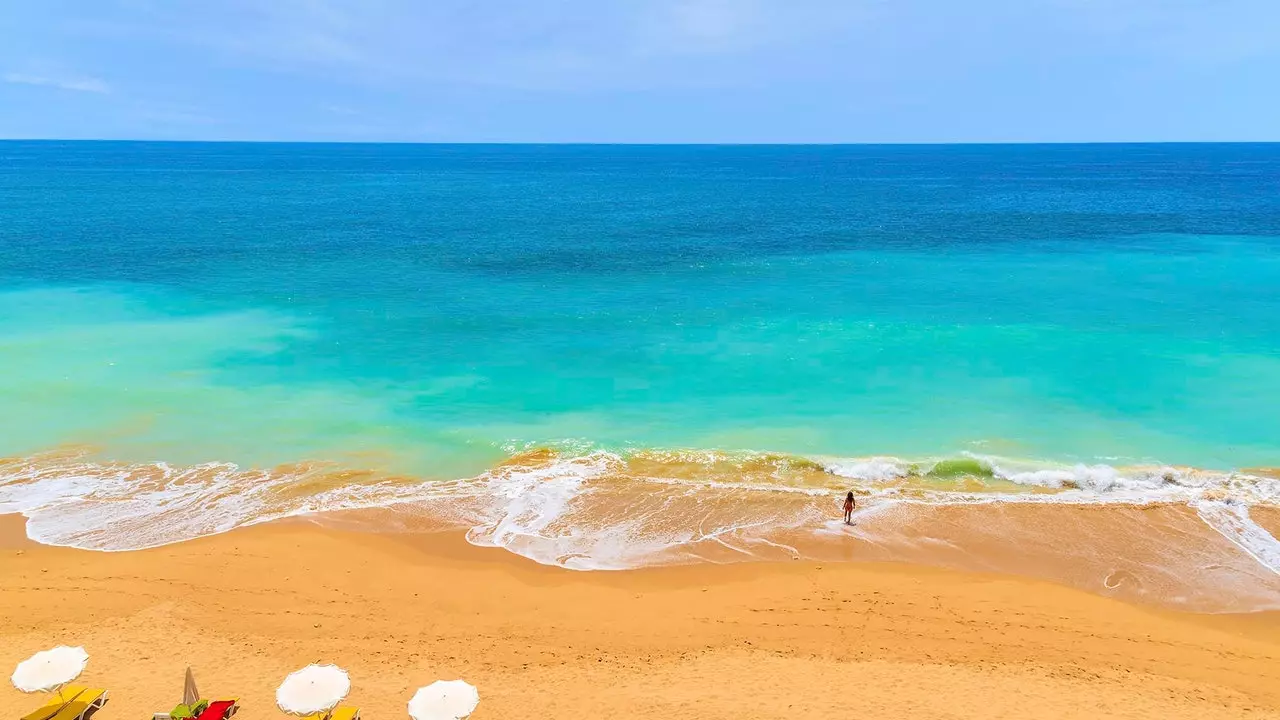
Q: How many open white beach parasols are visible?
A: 3